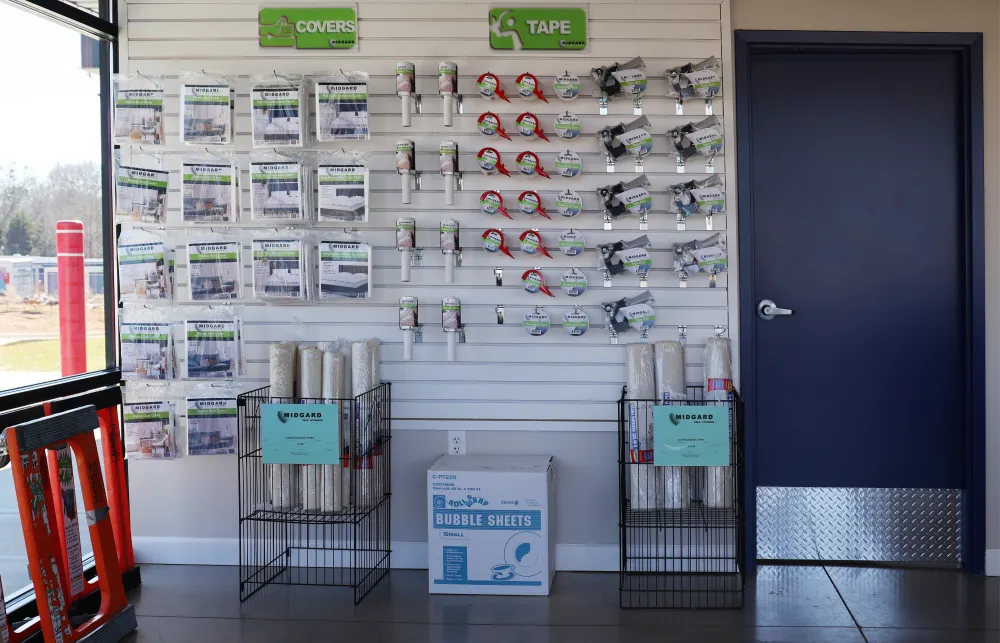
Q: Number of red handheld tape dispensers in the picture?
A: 11